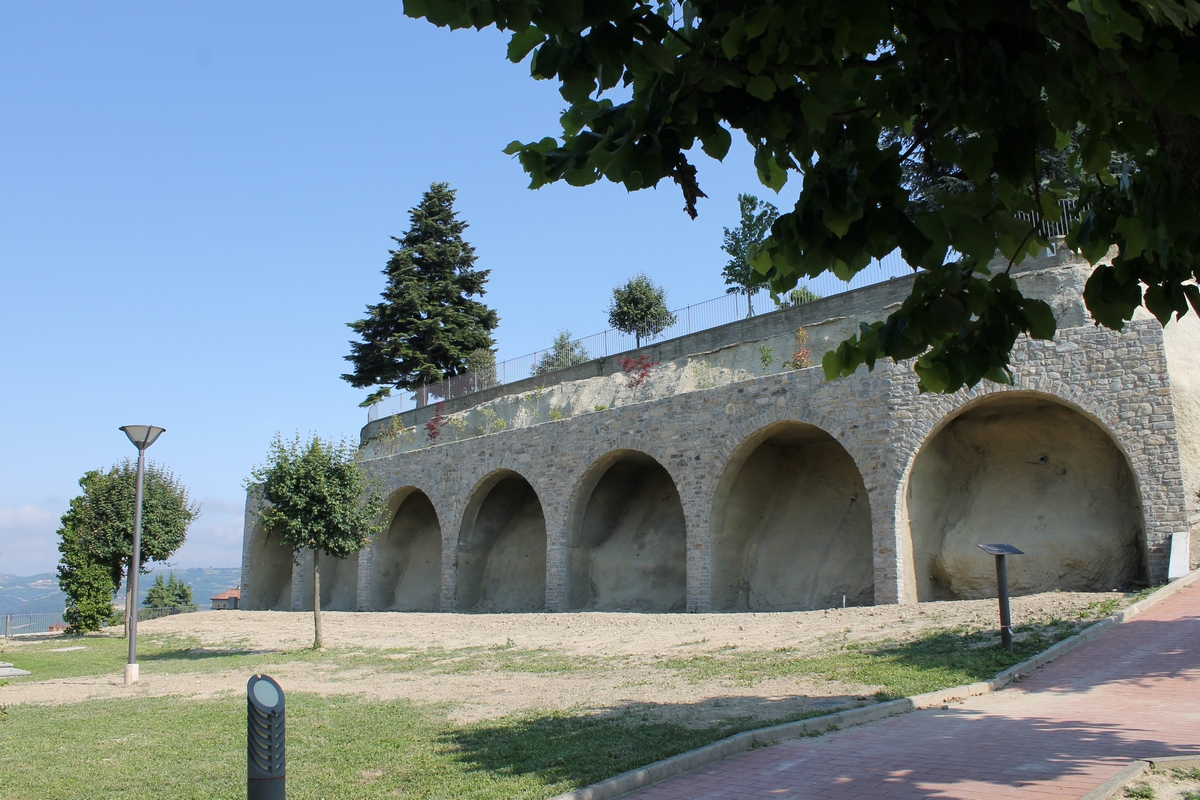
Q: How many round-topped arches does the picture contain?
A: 7